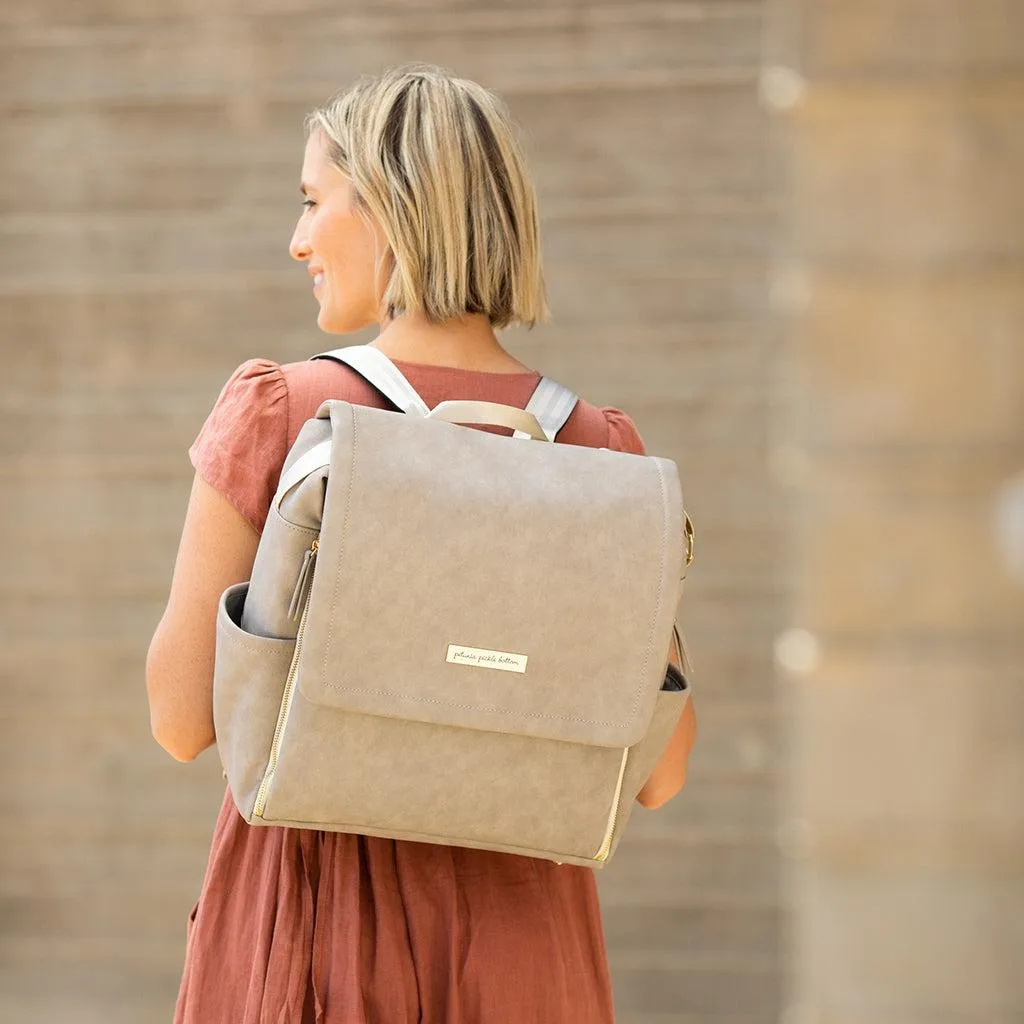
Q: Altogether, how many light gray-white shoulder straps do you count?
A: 2